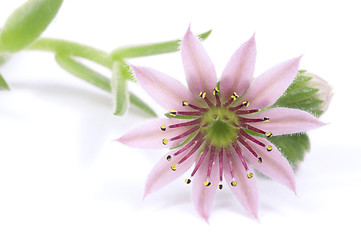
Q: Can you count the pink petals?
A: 10